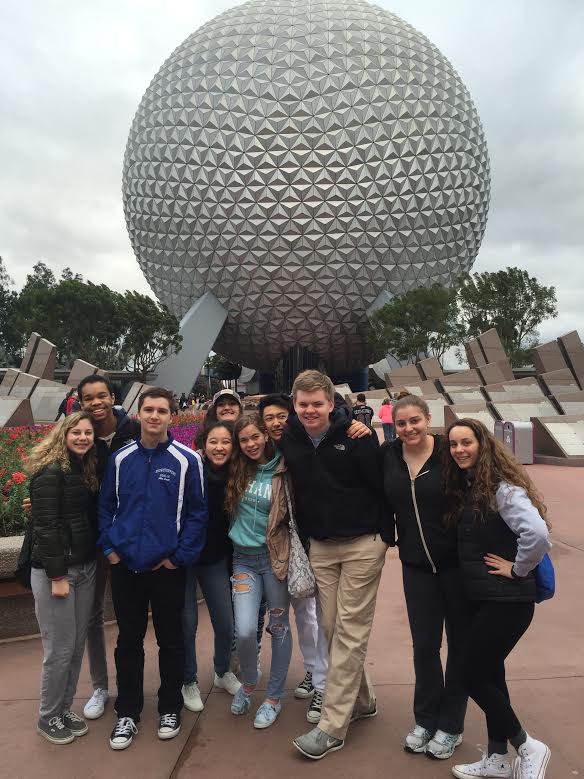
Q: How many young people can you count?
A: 10